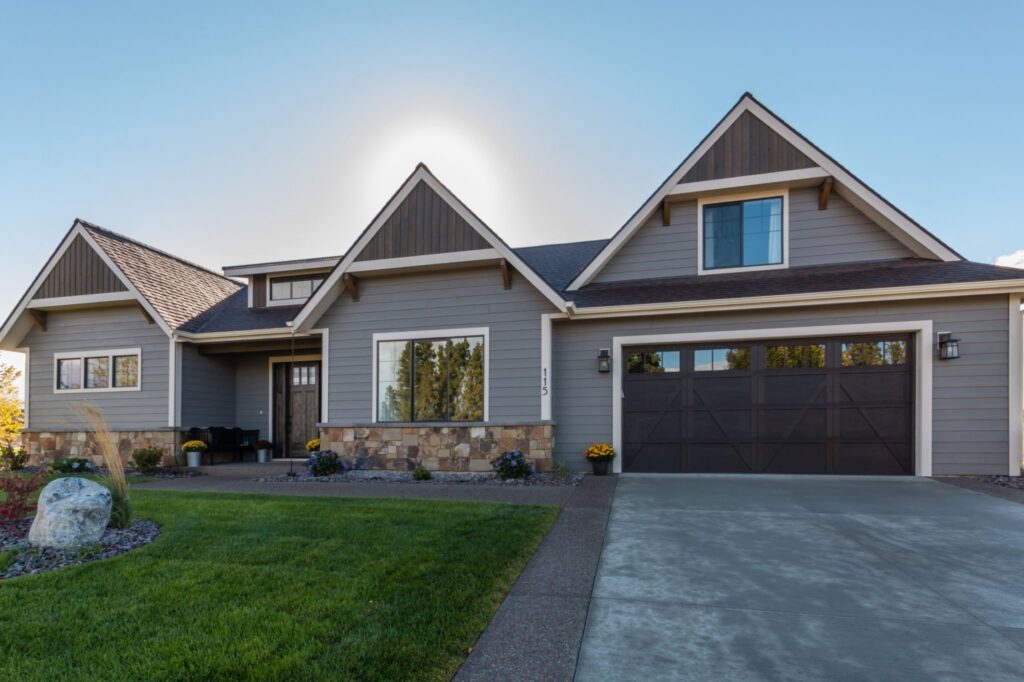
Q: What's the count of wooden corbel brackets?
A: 6